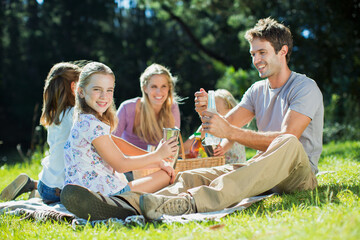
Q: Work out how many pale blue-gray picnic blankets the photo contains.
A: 1